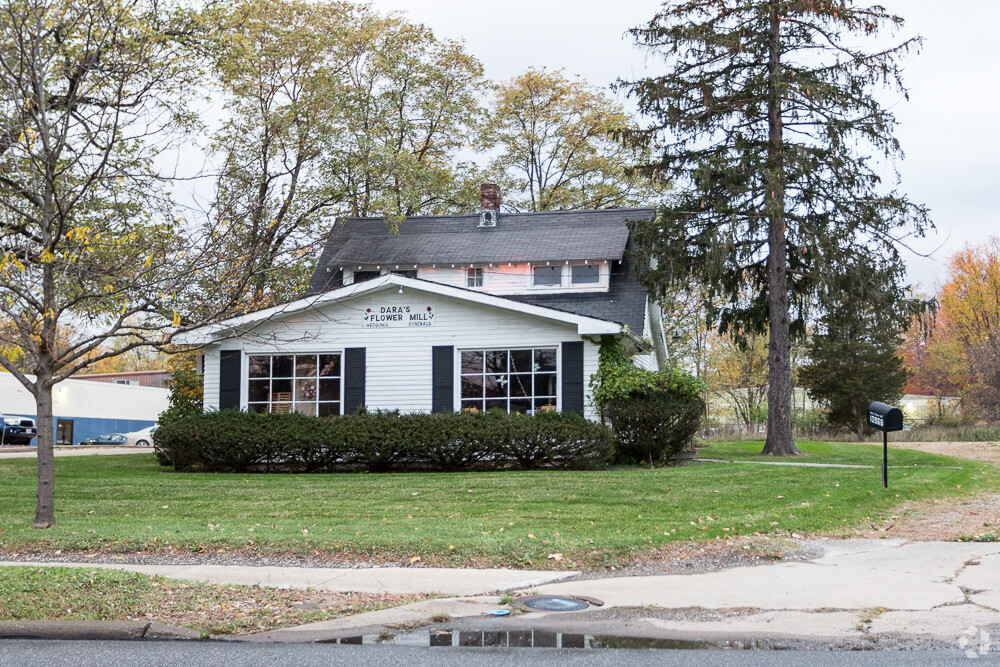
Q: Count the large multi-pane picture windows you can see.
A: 2